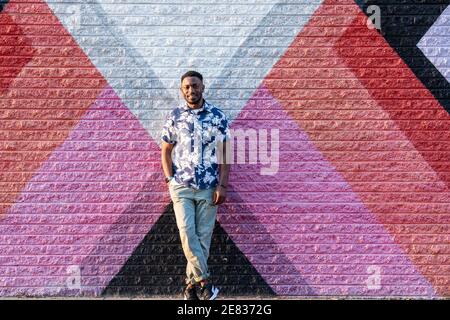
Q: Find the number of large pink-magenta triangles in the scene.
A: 2